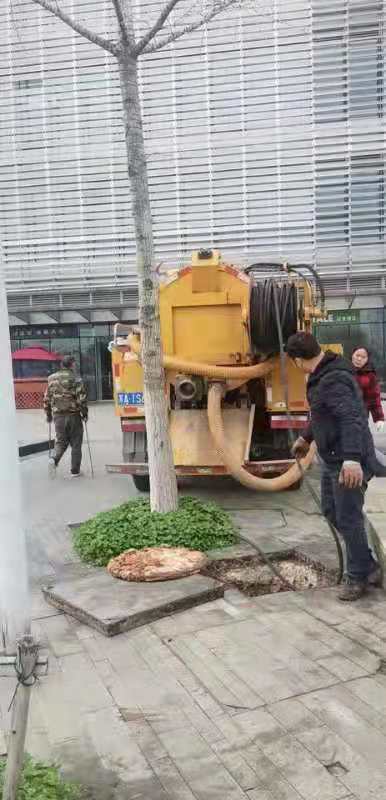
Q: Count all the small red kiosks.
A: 1